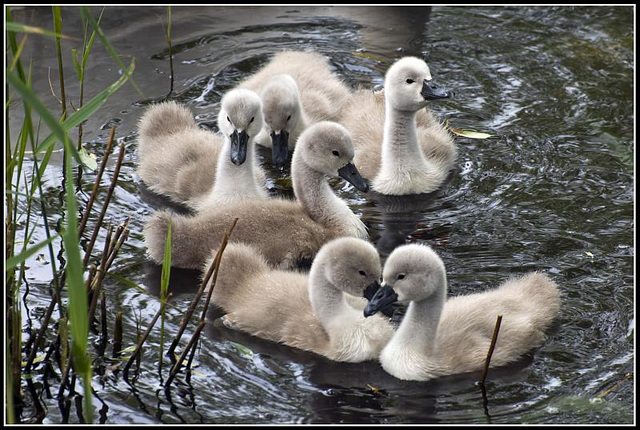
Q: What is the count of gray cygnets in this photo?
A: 6